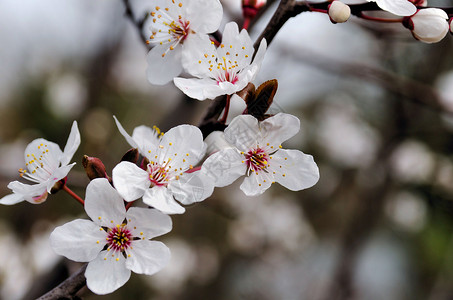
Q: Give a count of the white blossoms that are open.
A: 6